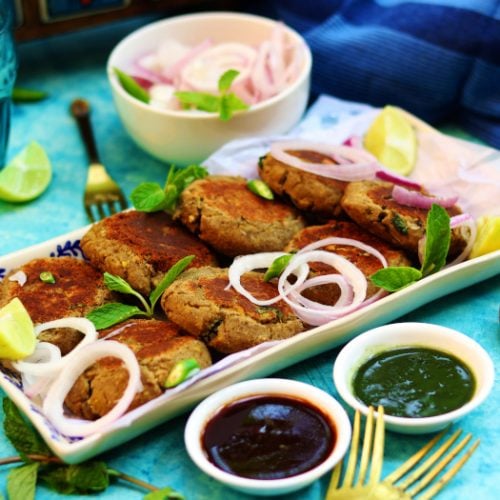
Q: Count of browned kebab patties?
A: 8